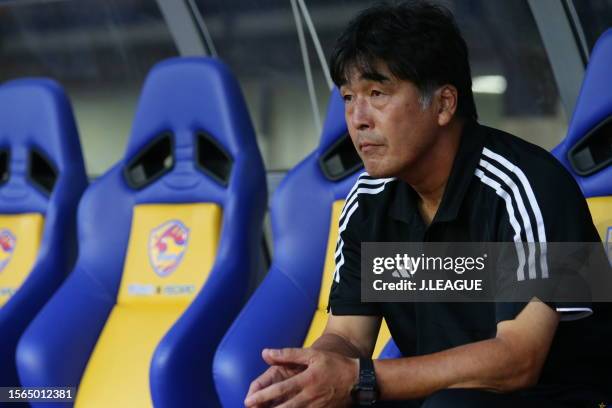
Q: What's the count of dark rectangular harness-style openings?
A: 6